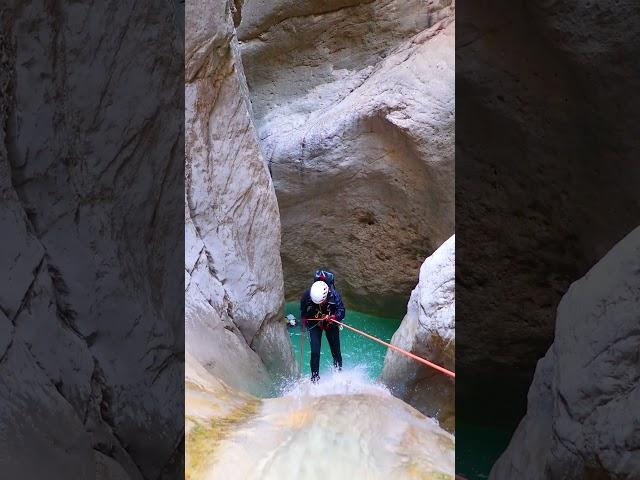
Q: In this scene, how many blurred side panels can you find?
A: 2